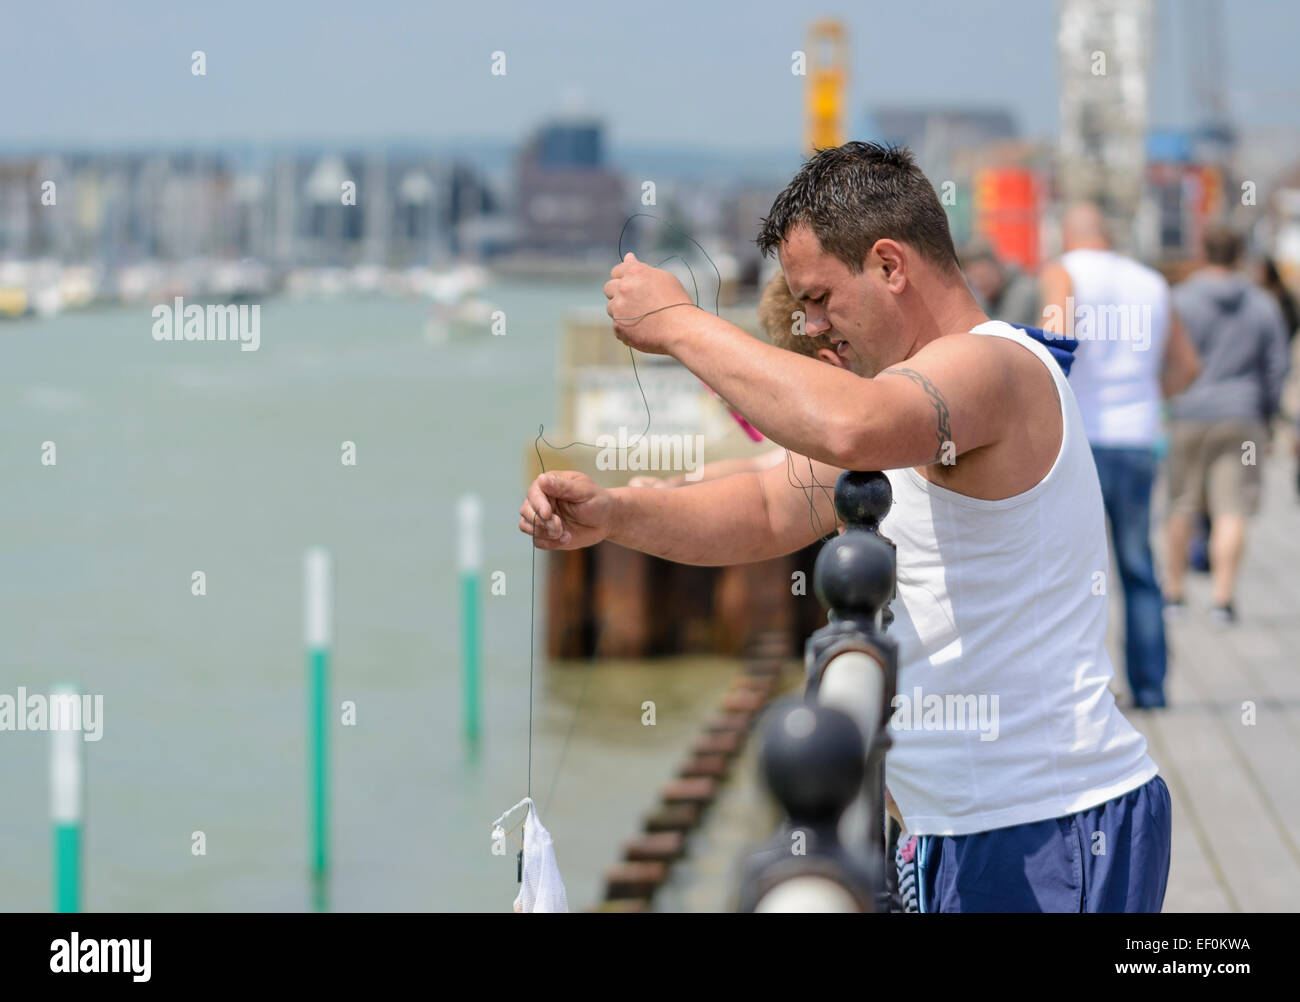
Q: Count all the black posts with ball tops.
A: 3